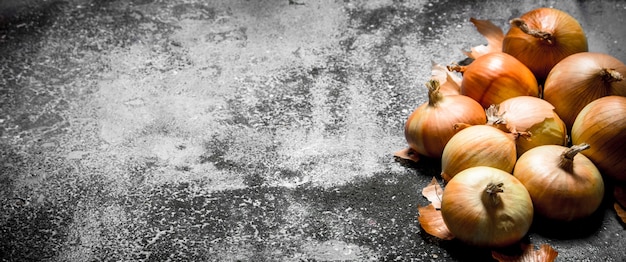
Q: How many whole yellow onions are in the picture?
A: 9